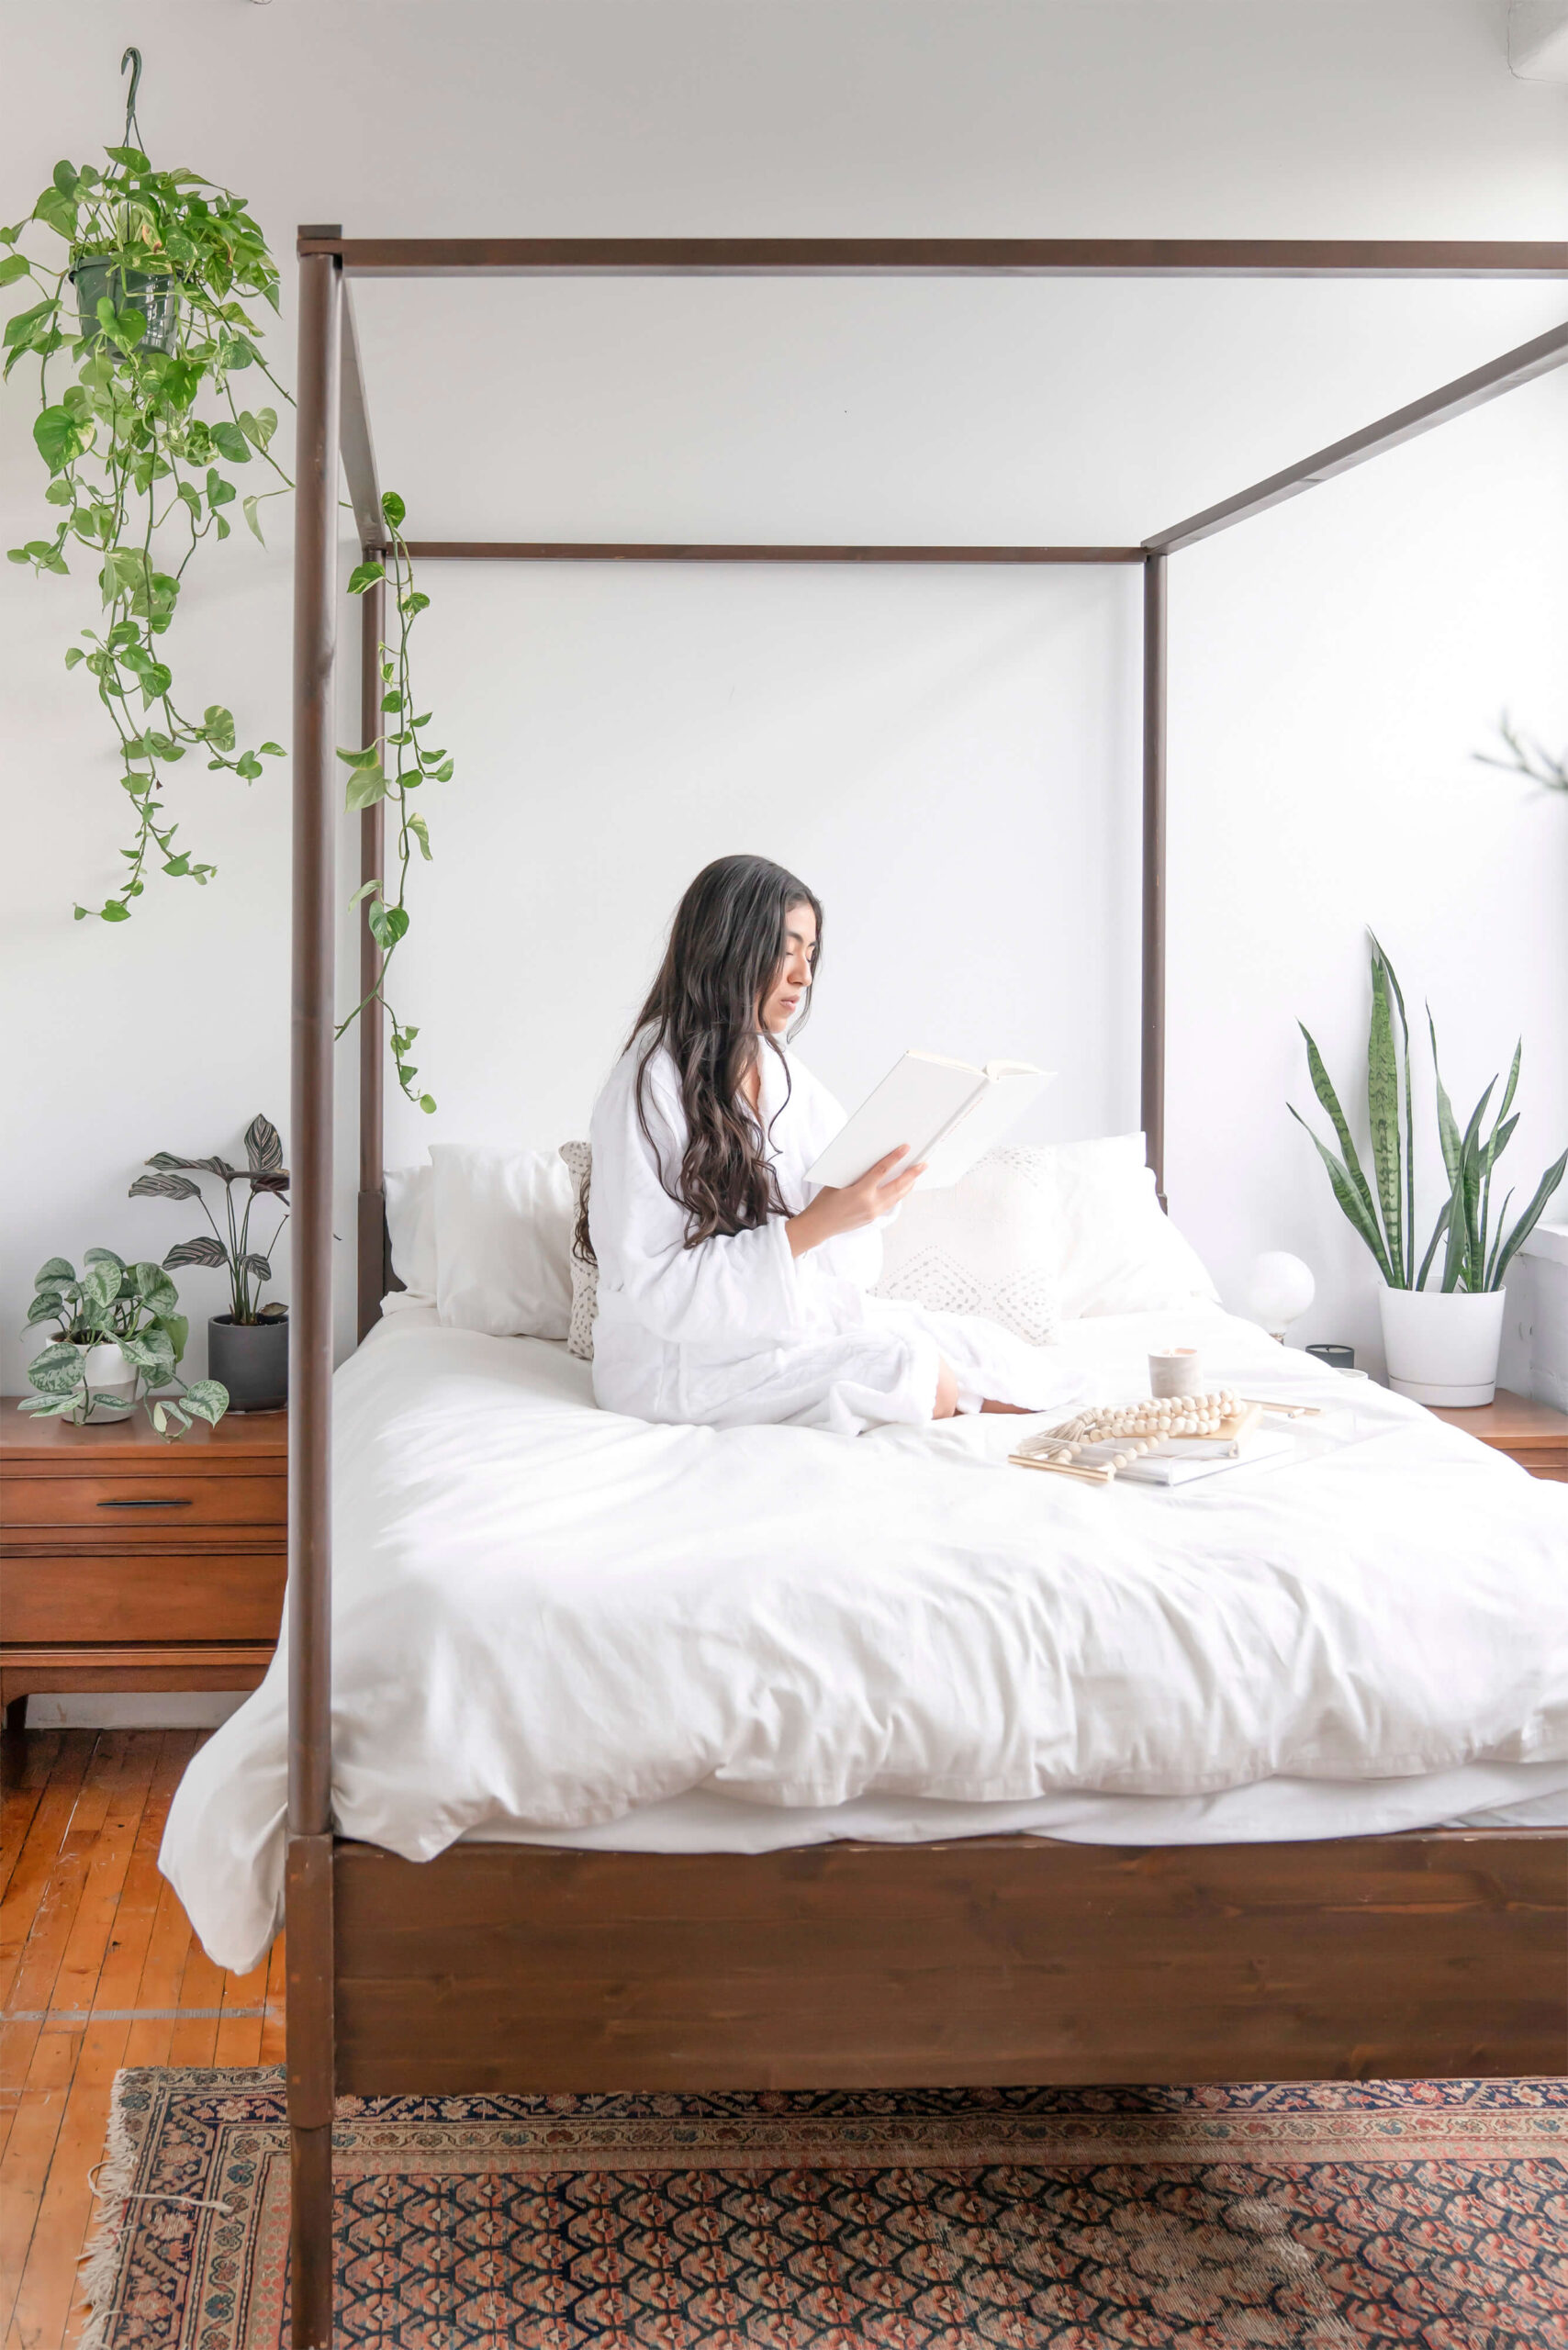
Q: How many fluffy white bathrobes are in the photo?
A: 1